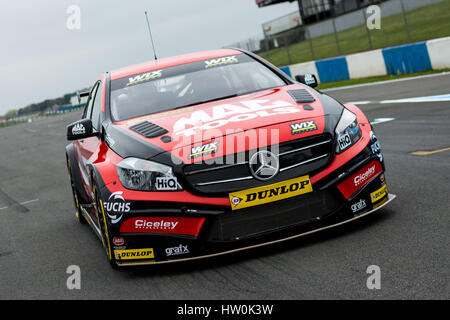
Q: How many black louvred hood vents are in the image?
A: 2